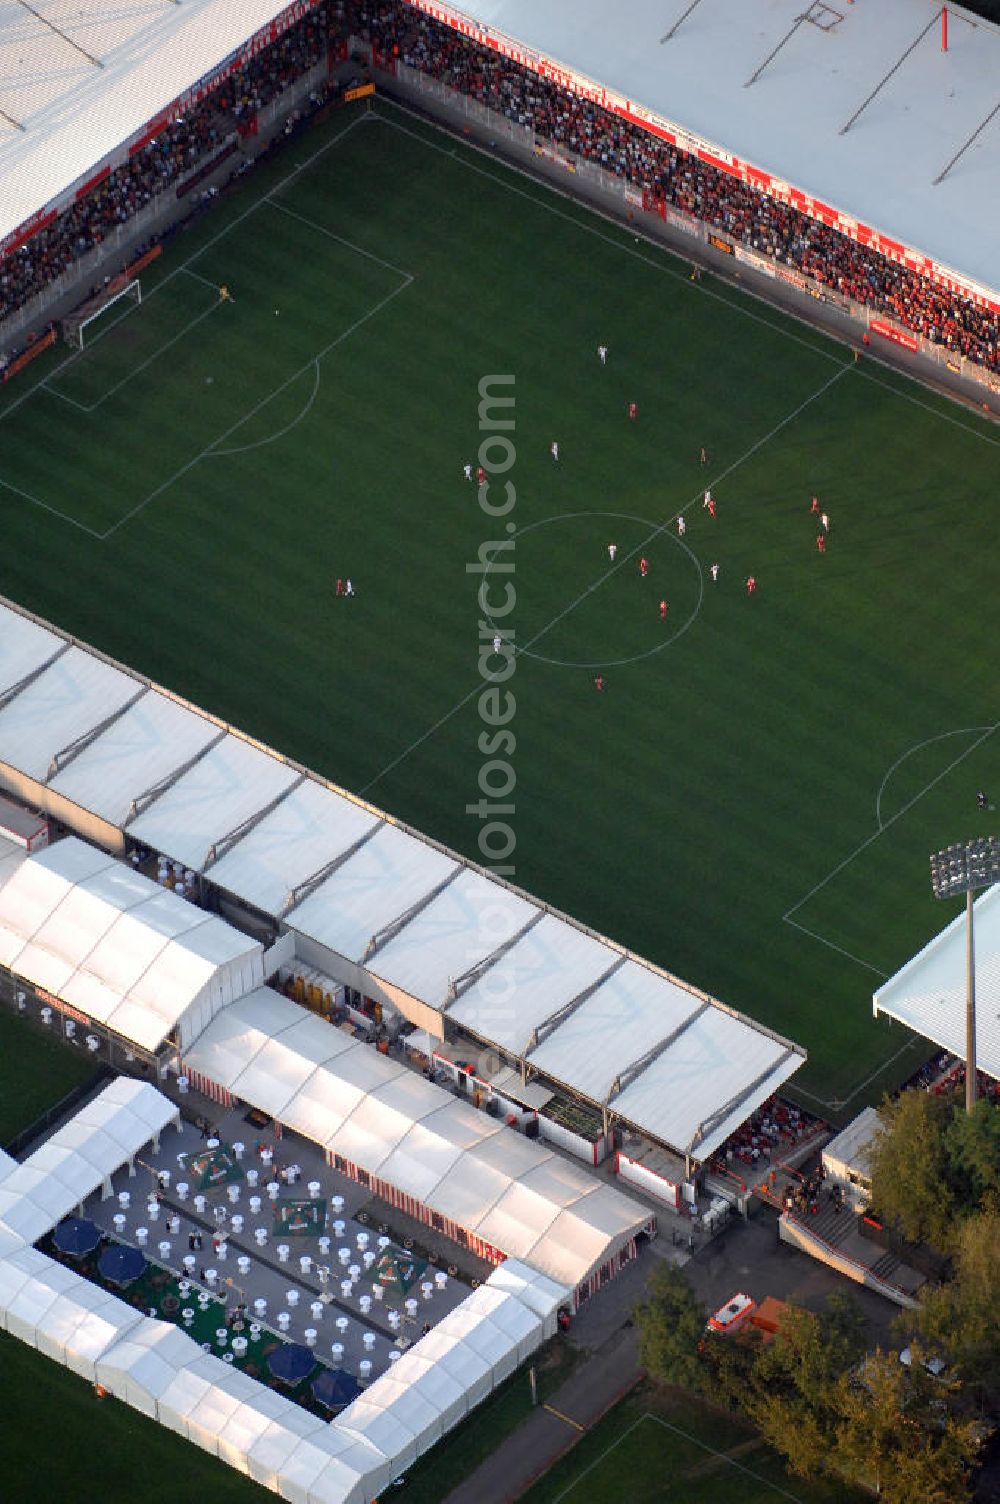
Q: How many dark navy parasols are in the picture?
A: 4